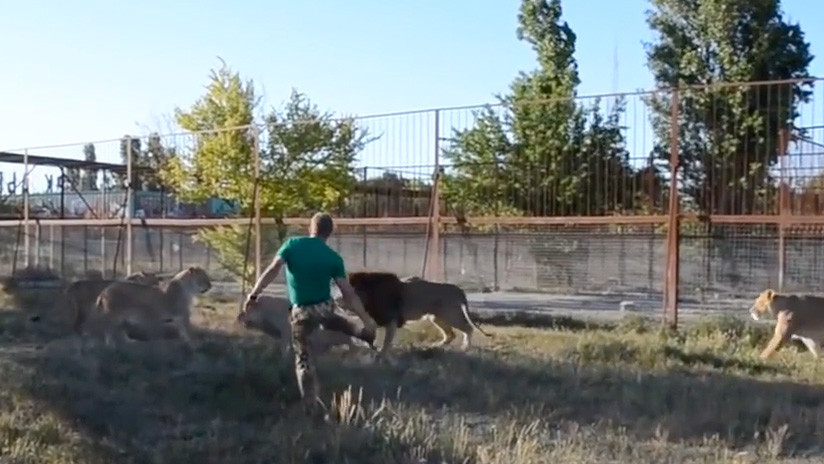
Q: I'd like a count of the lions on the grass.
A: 5